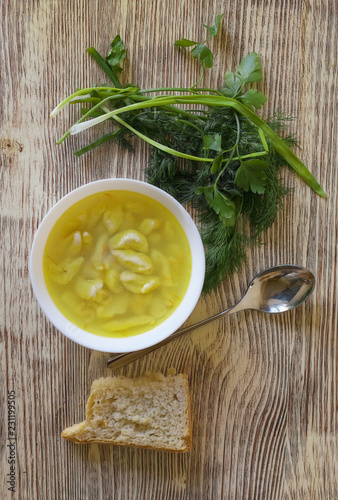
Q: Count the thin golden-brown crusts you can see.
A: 1